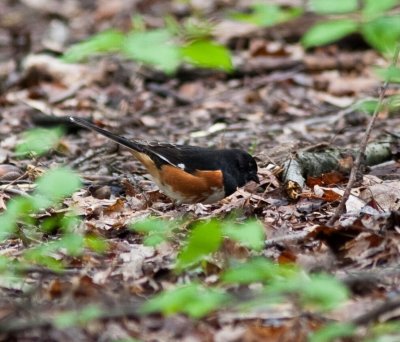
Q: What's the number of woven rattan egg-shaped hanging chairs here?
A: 0